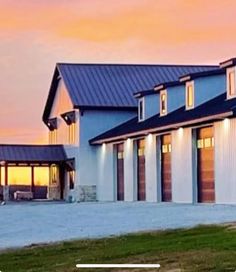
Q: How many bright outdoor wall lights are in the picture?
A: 5